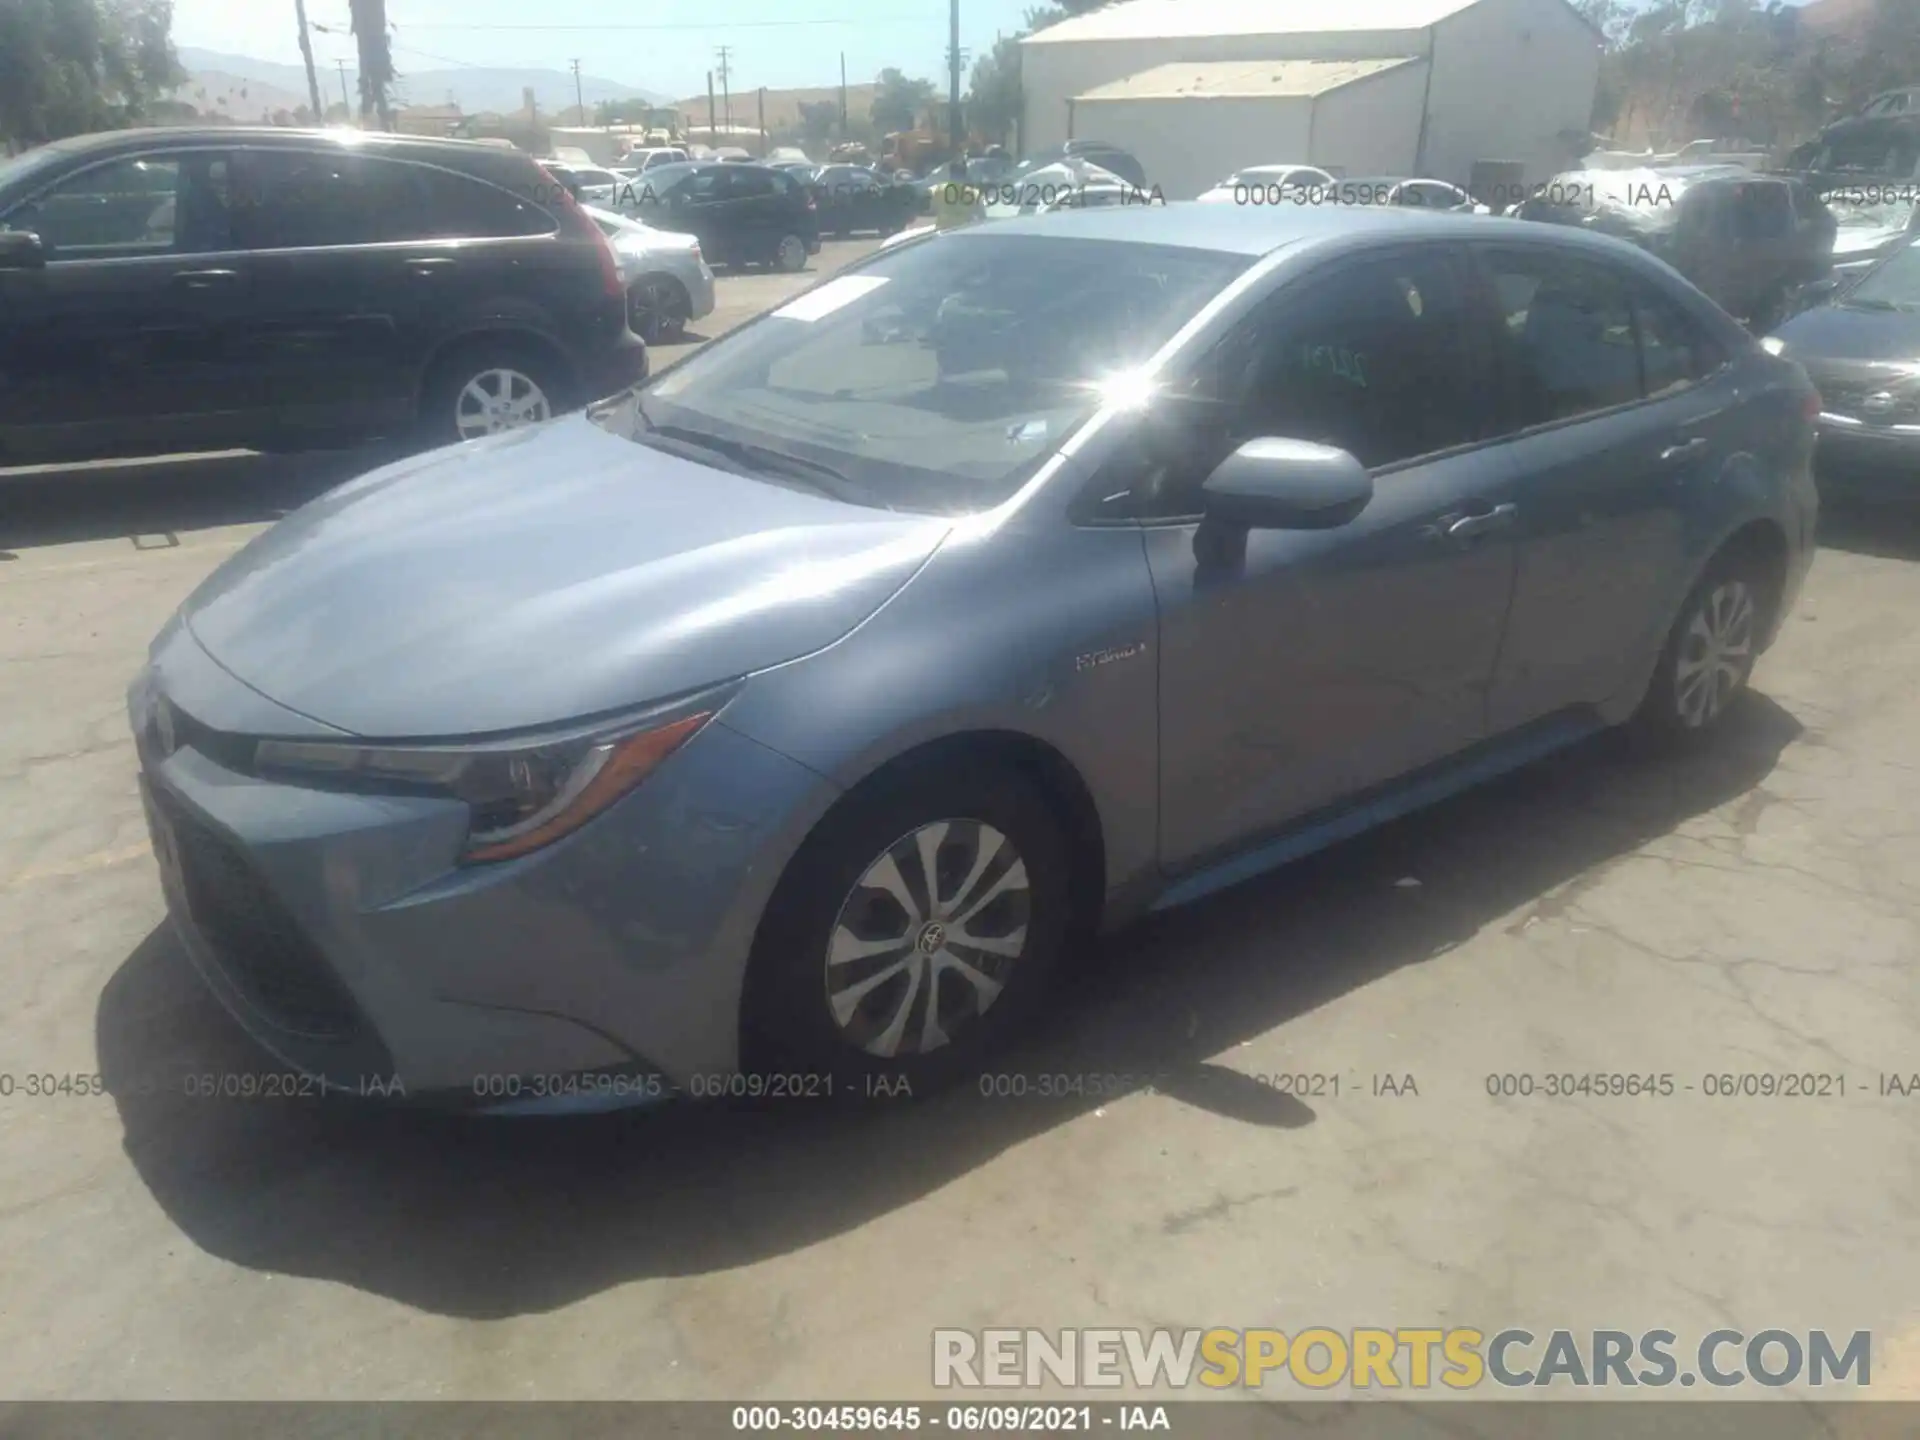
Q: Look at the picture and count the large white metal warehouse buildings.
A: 1